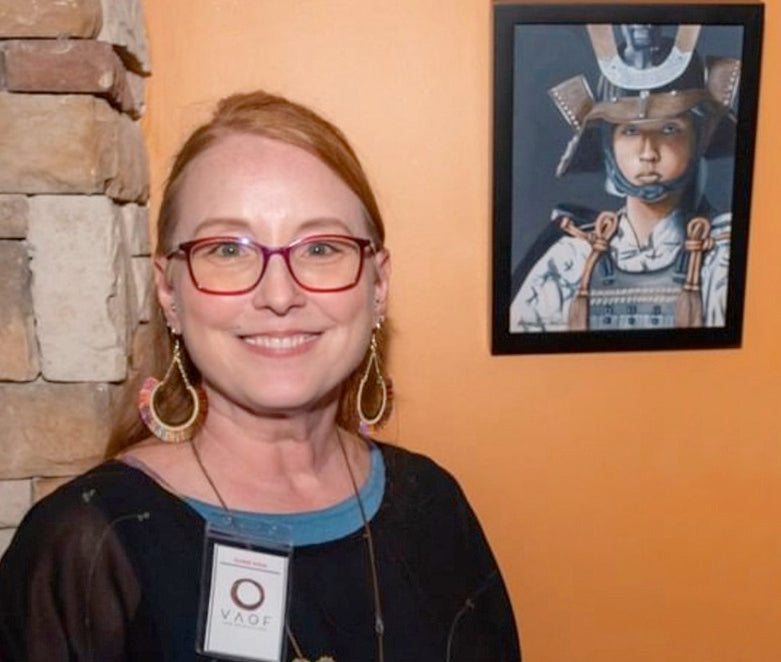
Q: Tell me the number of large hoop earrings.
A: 2